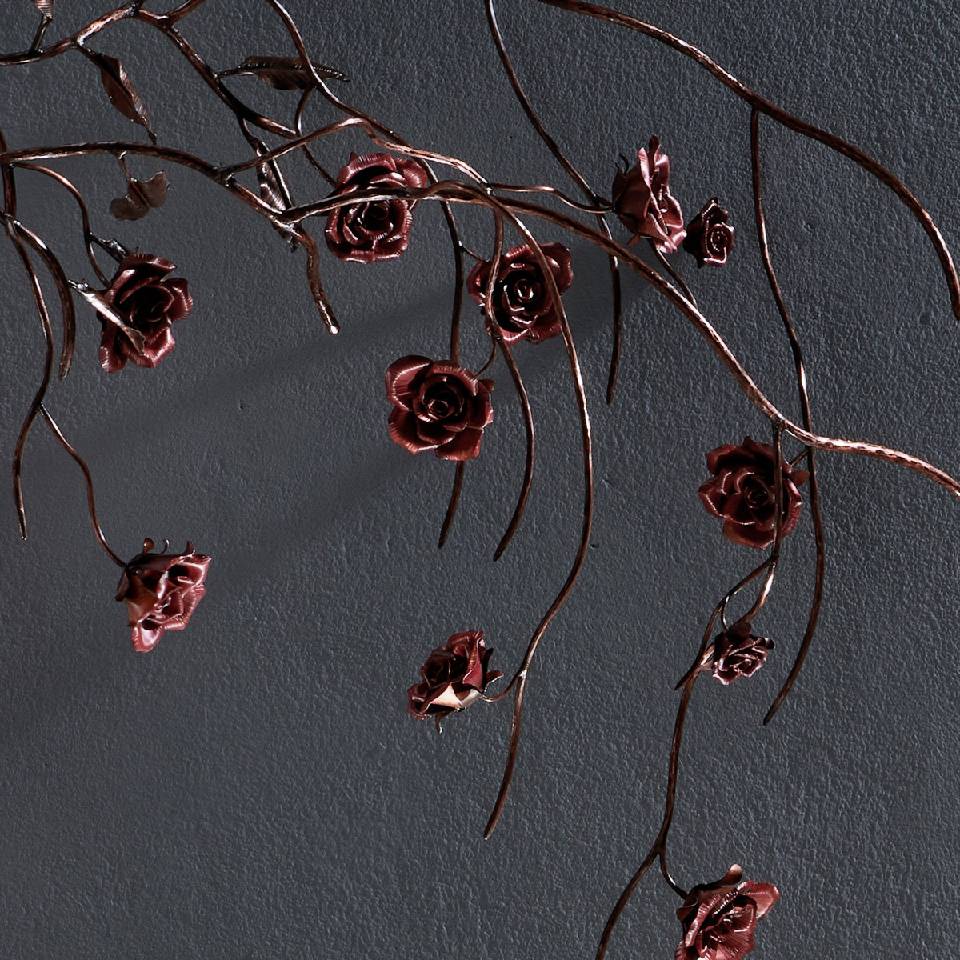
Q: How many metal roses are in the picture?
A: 11